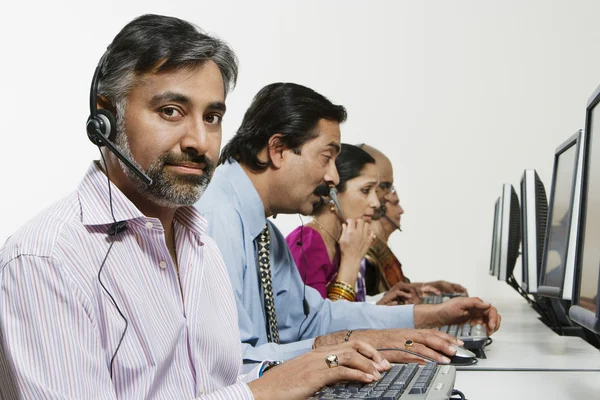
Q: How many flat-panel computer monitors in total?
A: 5